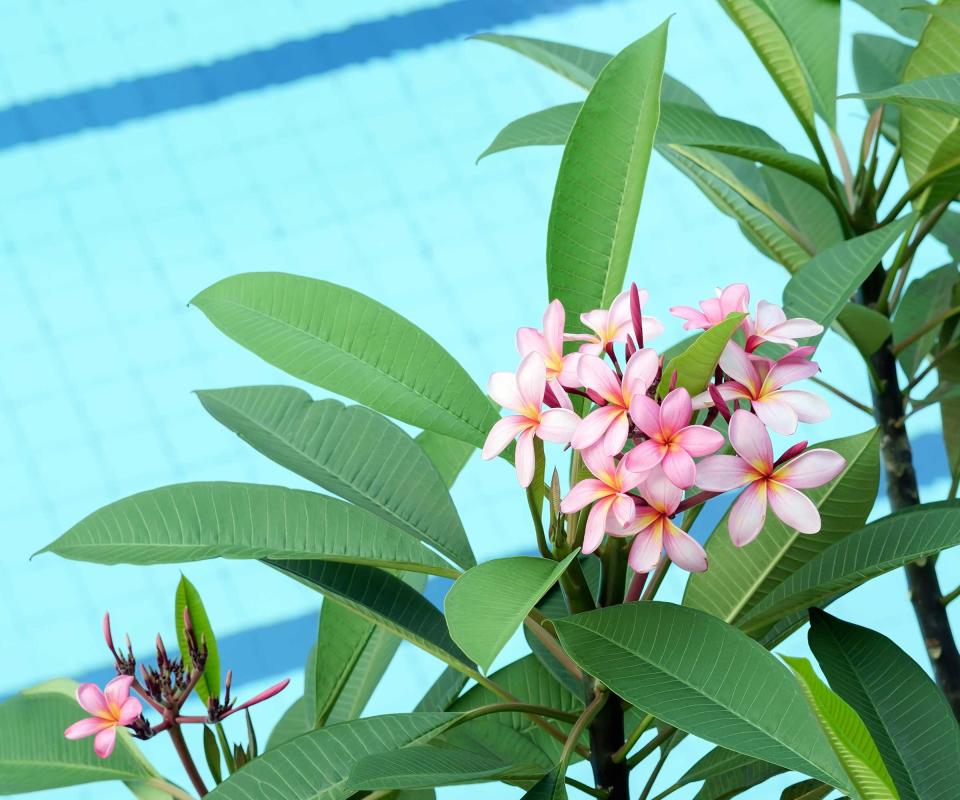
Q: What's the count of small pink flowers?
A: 12